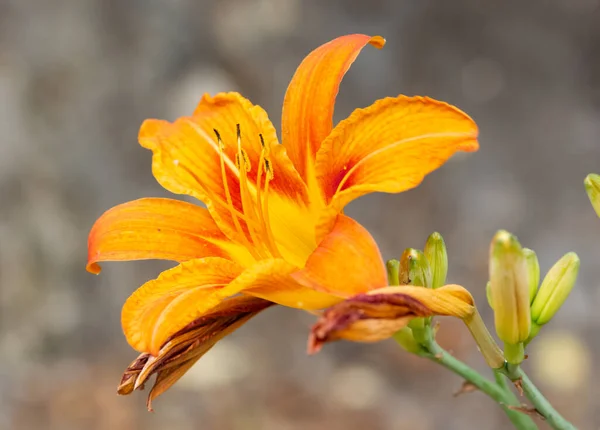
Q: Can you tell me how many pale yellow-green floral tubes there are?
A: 1